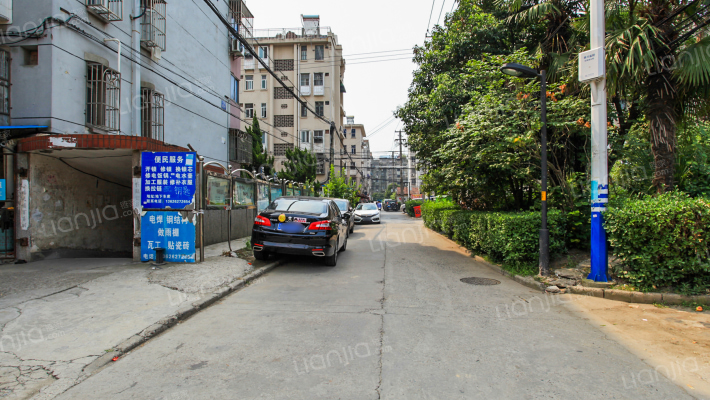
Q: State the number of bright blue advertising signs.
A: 2